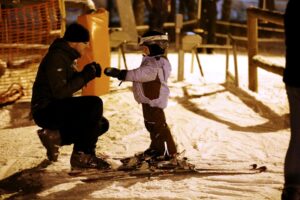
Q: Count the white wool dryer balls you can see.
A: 0